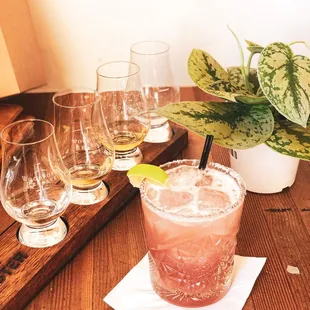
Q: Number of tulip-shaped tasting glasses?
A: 4